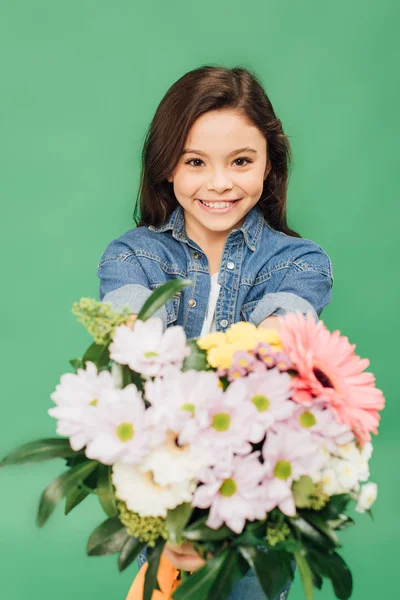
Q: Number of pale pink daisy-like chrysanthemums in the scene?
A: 9